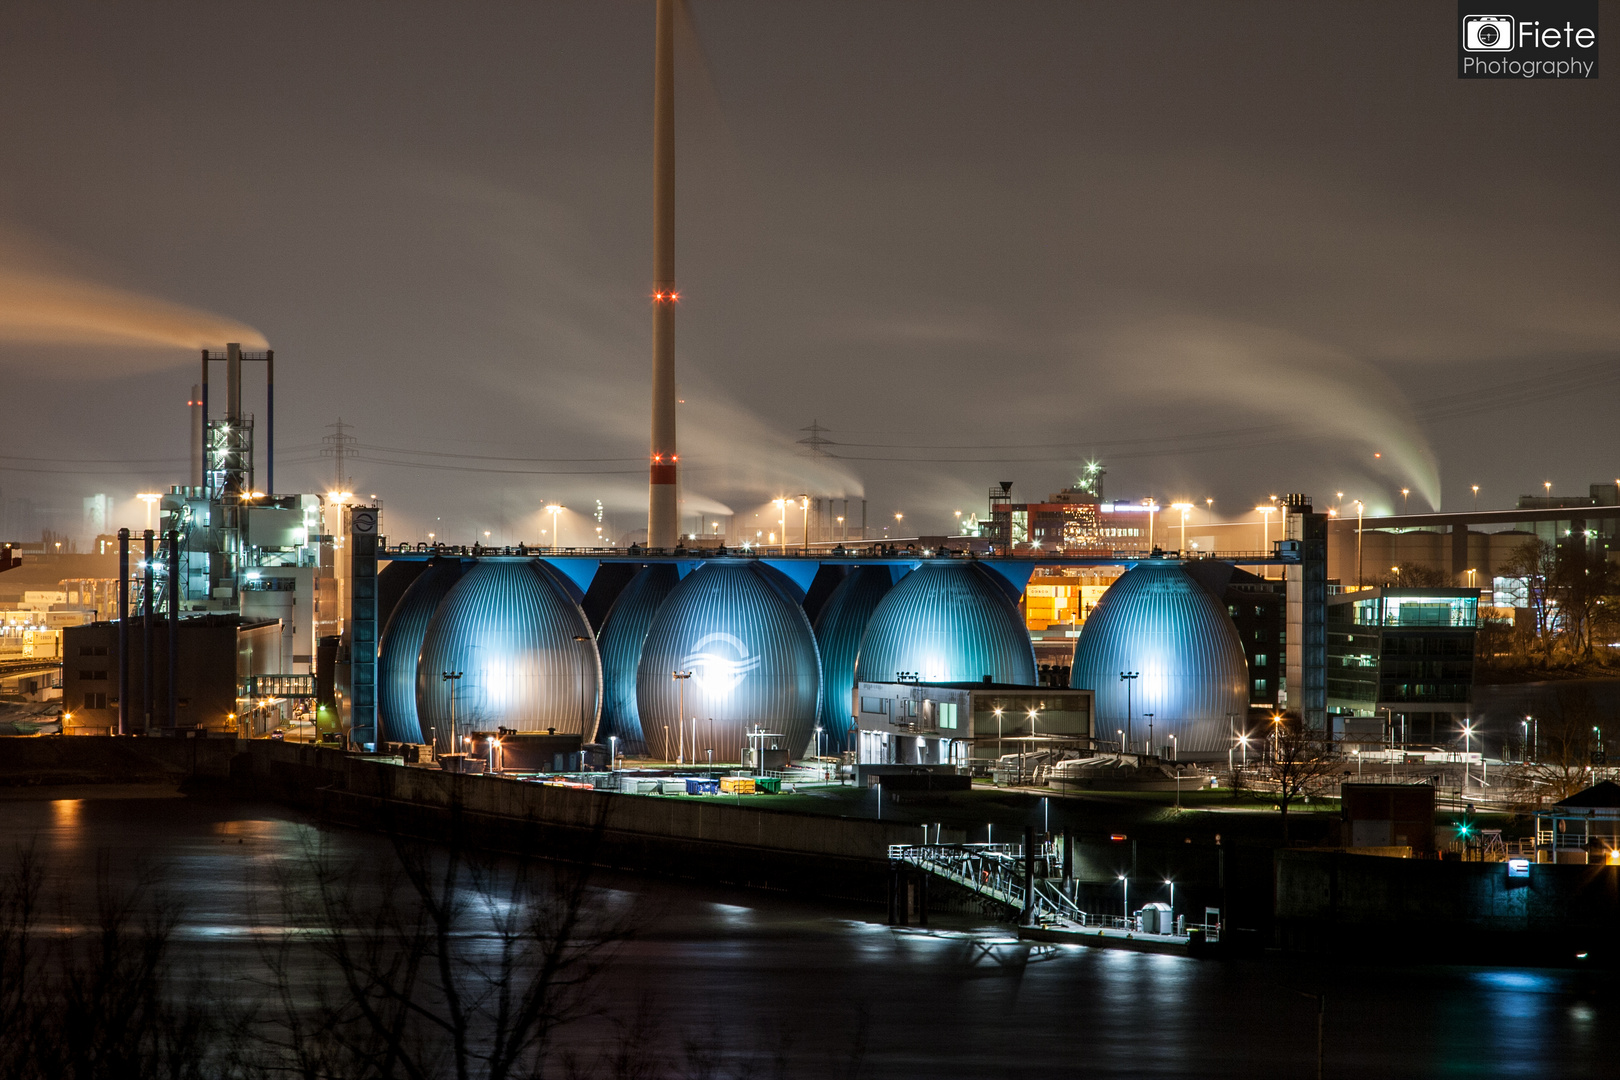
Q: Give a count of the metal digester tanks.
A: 7